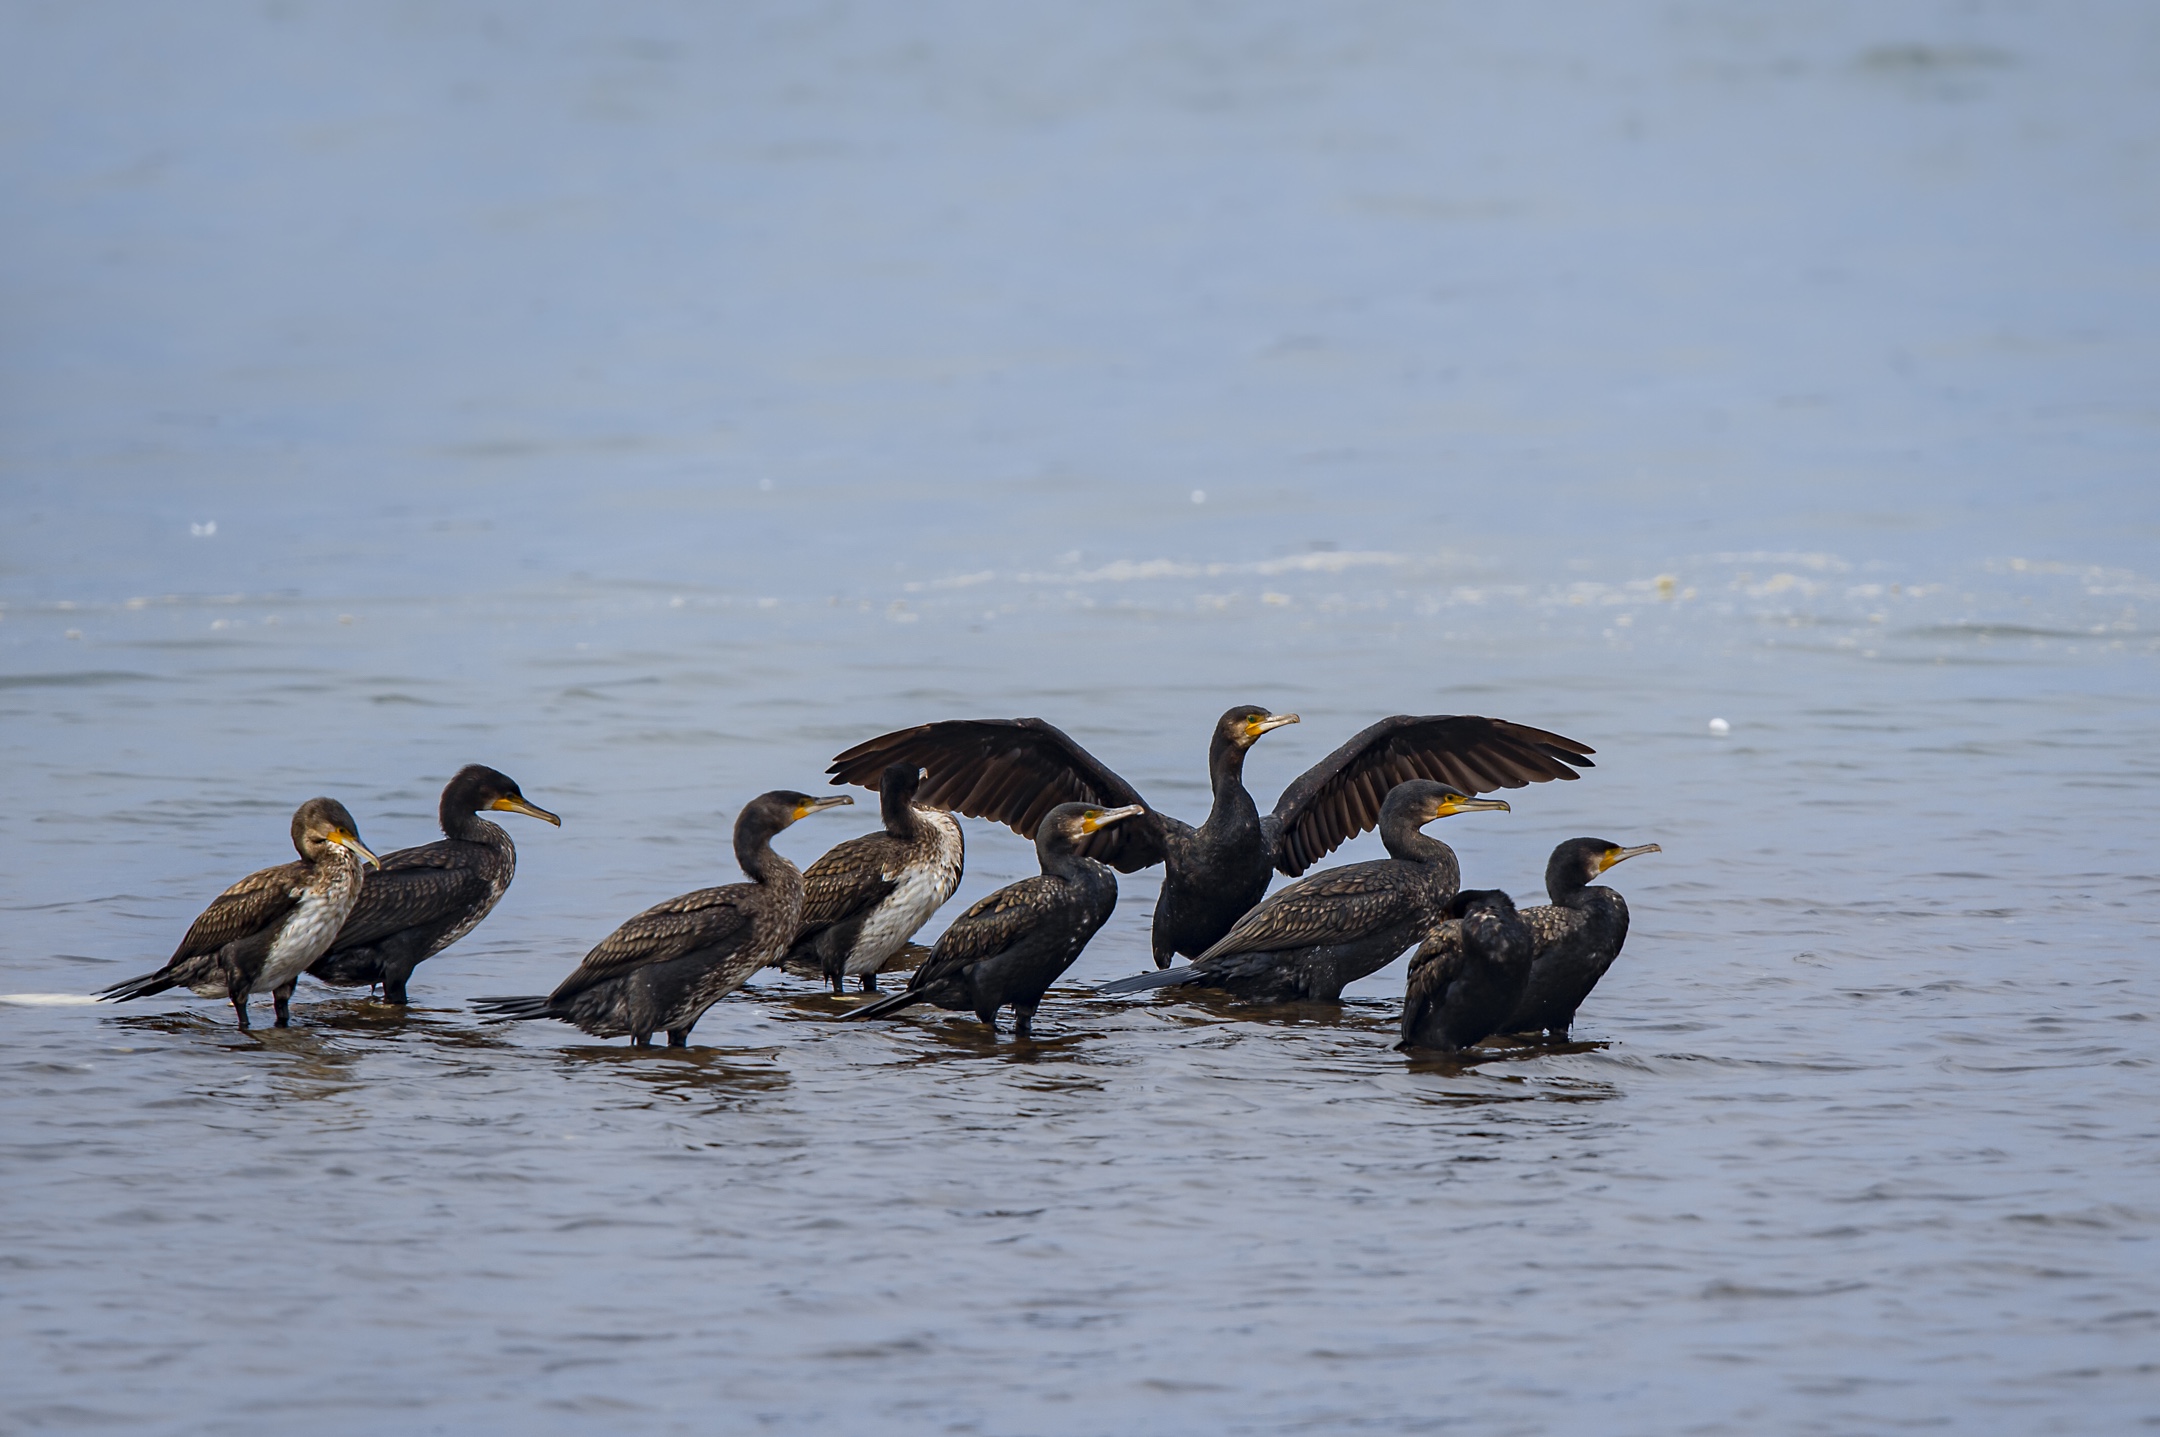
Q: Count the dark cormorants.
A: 7